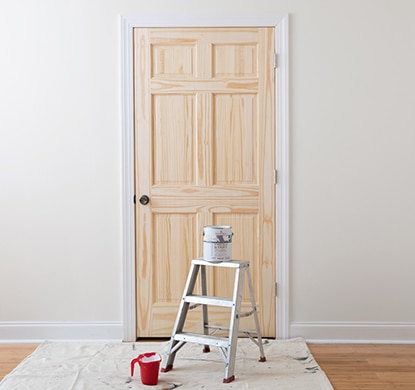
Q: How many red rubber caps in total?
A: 4